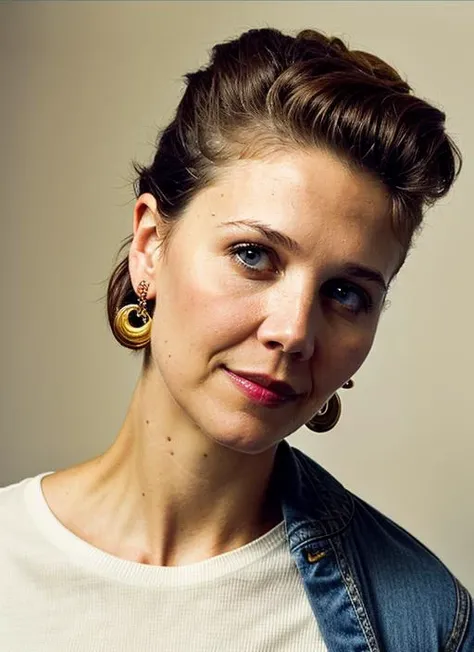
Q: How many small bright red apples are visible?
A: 0